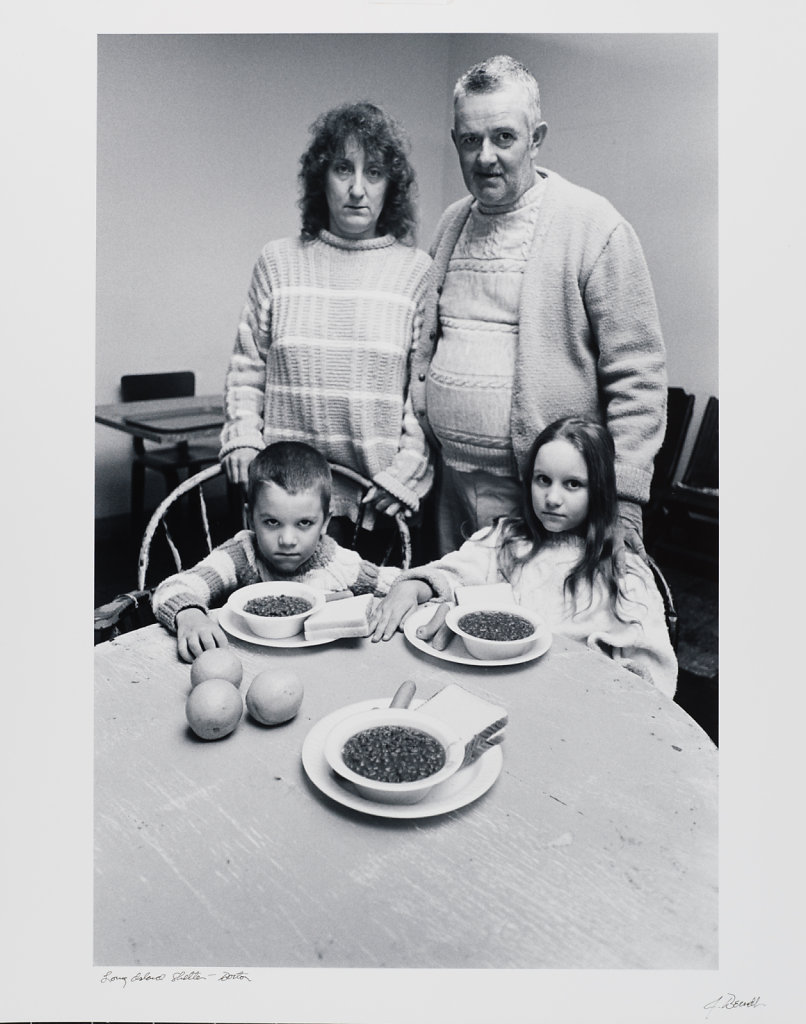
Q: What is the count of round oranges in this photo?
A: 3